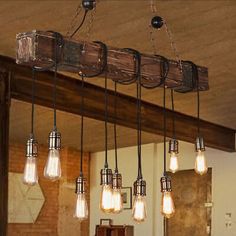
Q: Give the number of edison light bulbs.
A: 9